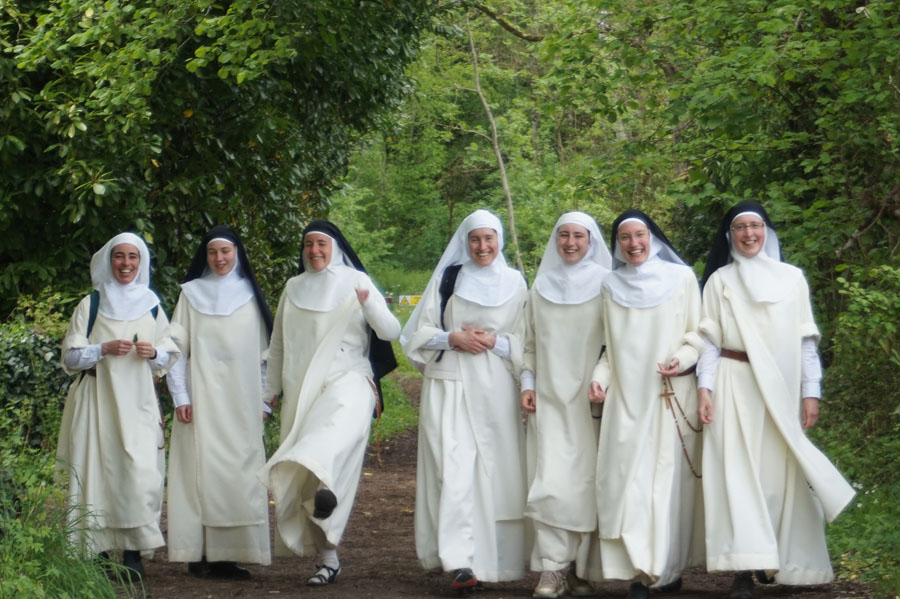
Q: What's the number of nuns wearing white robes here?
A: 7